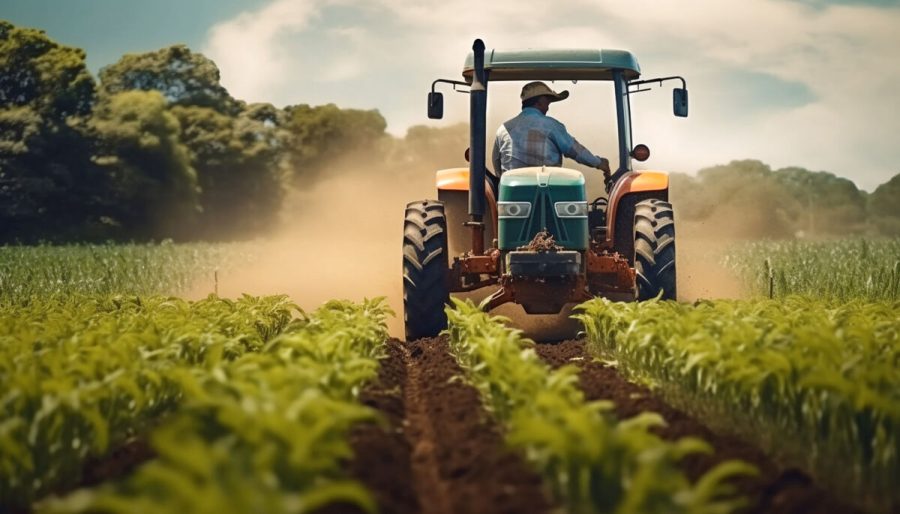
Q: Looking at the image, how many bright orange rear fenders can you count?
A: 2